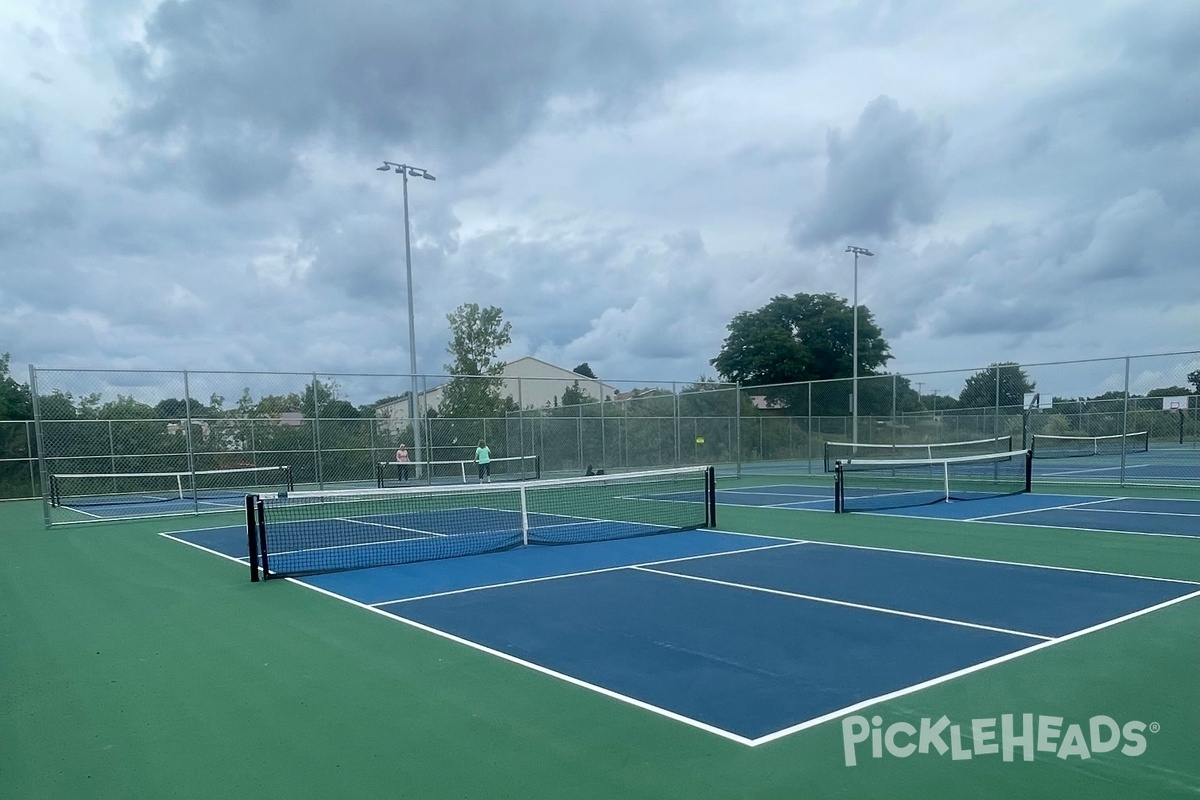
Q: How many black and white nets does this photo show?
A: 6